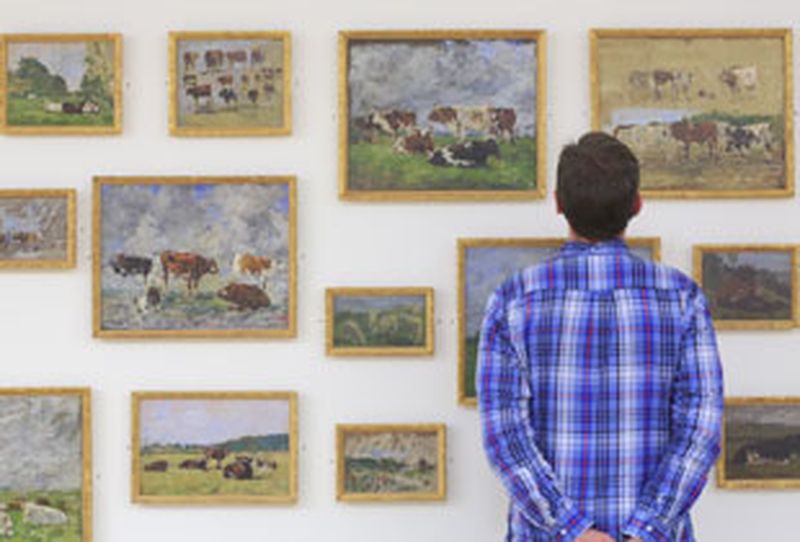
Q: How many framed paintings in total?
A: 13